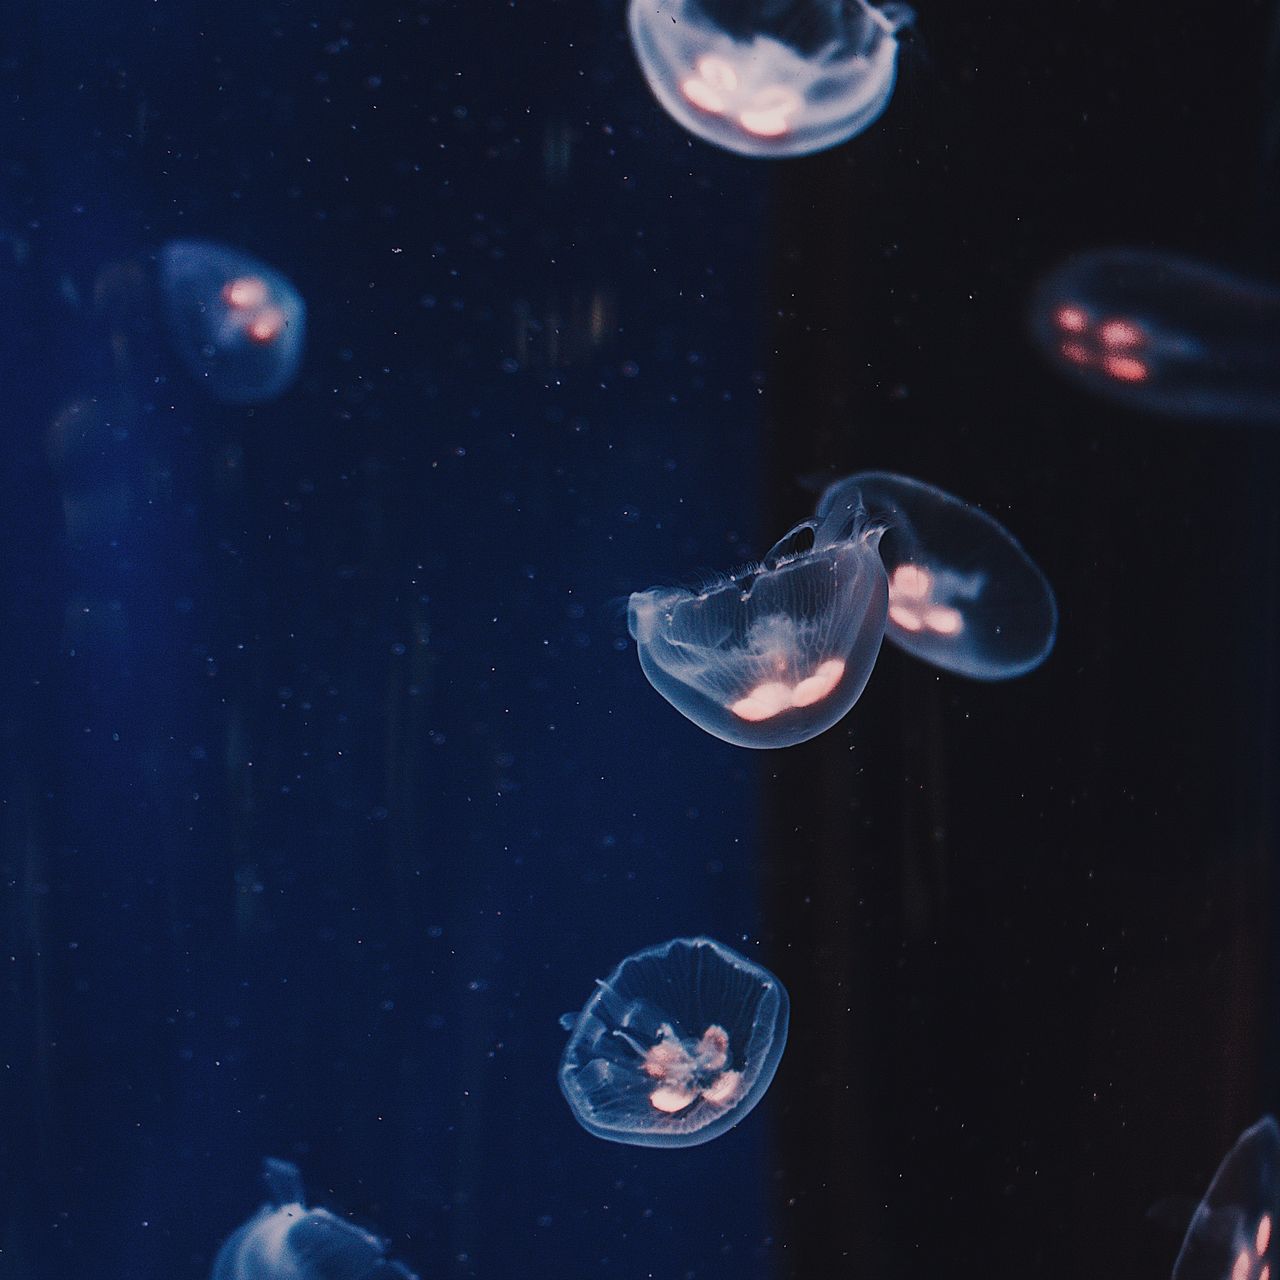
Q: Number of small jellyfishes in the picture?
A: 8